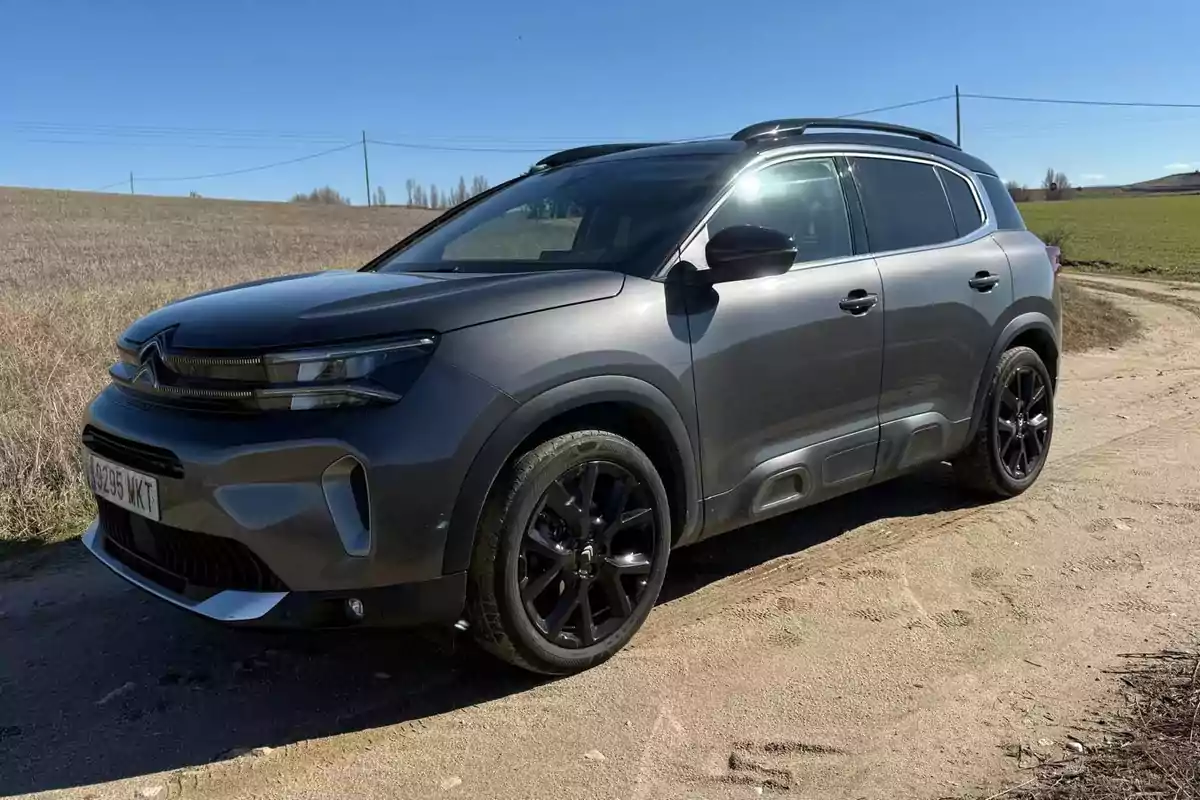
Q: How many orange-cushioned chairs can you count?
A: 0